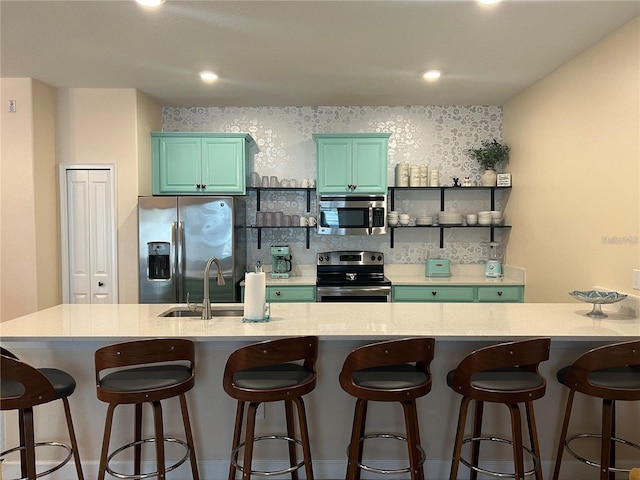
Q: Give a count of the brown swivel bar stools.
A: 6